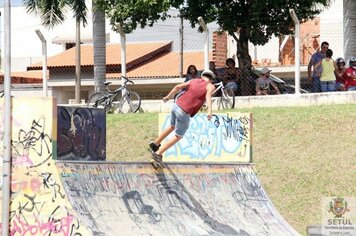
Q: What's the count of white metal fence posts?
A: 4